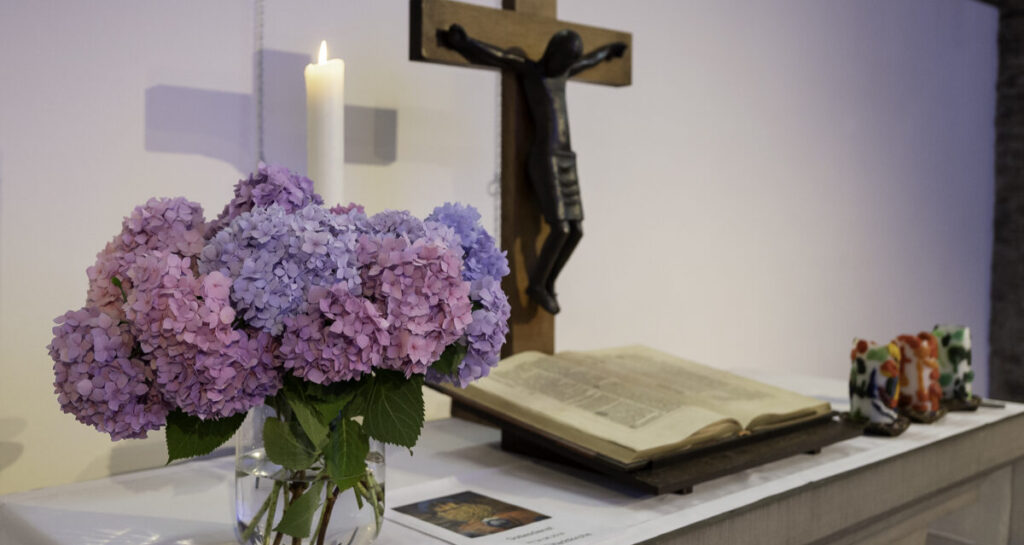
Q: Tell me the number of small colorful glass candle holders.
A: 3